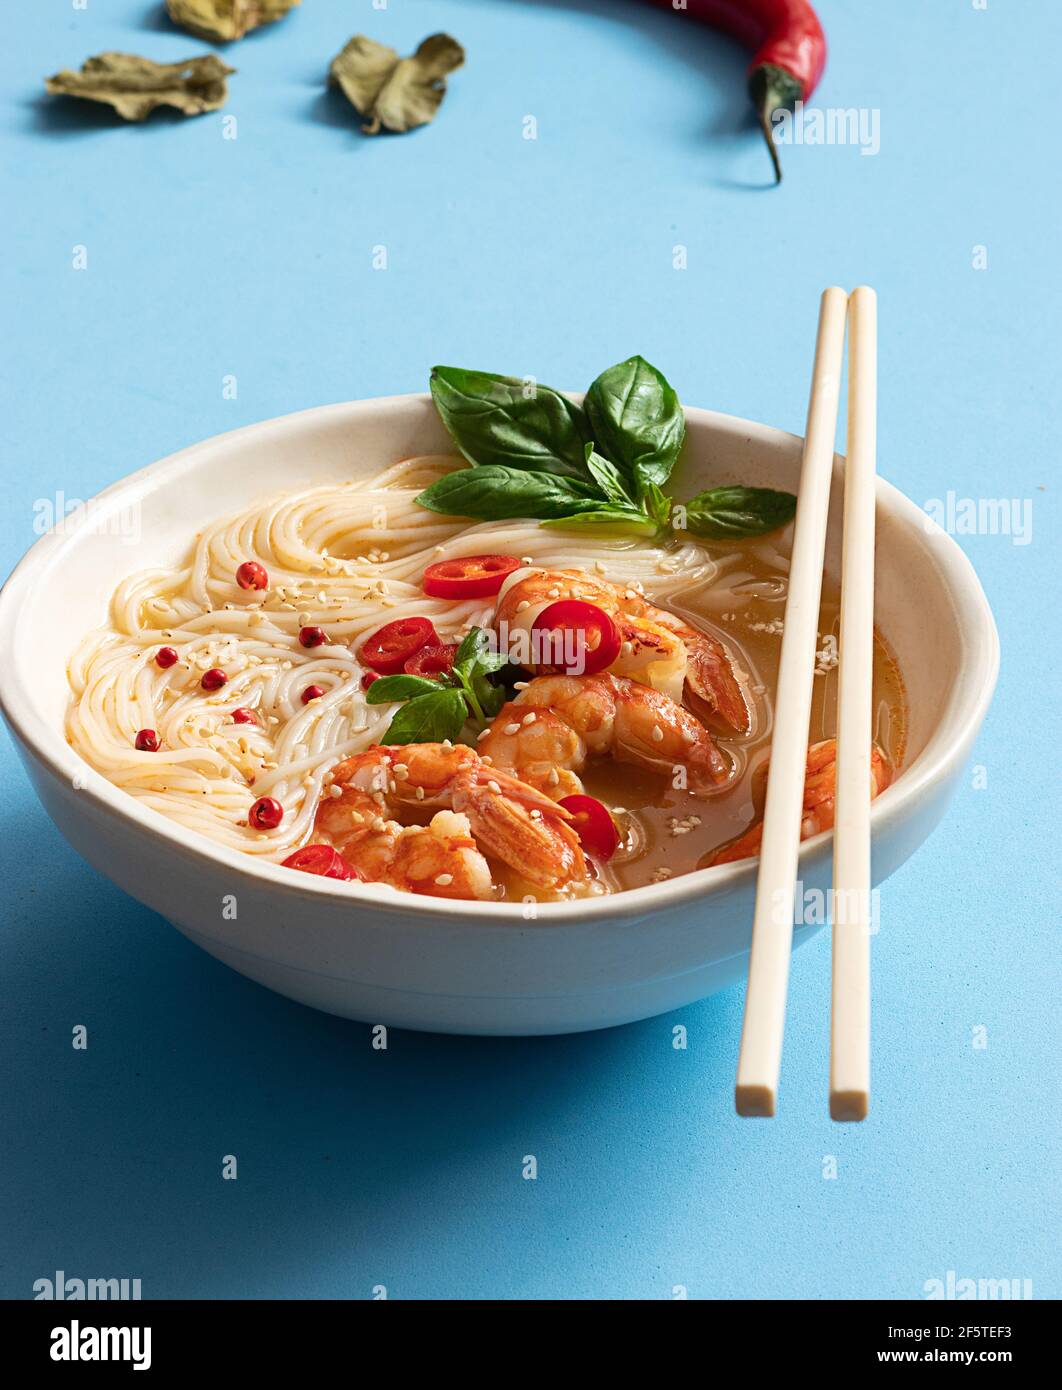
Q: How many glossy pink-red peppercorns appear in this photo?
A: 9